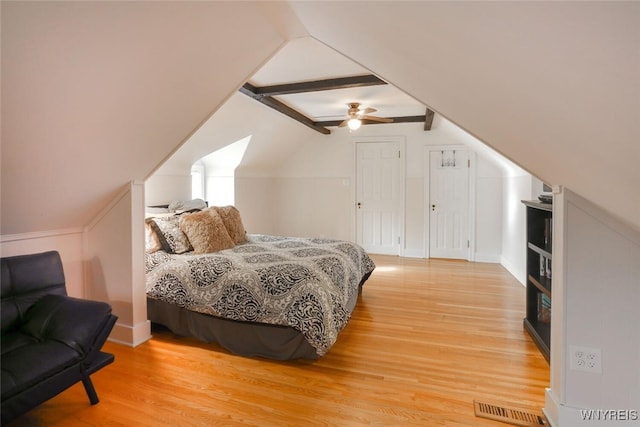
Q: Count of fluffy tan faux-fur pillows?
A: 2